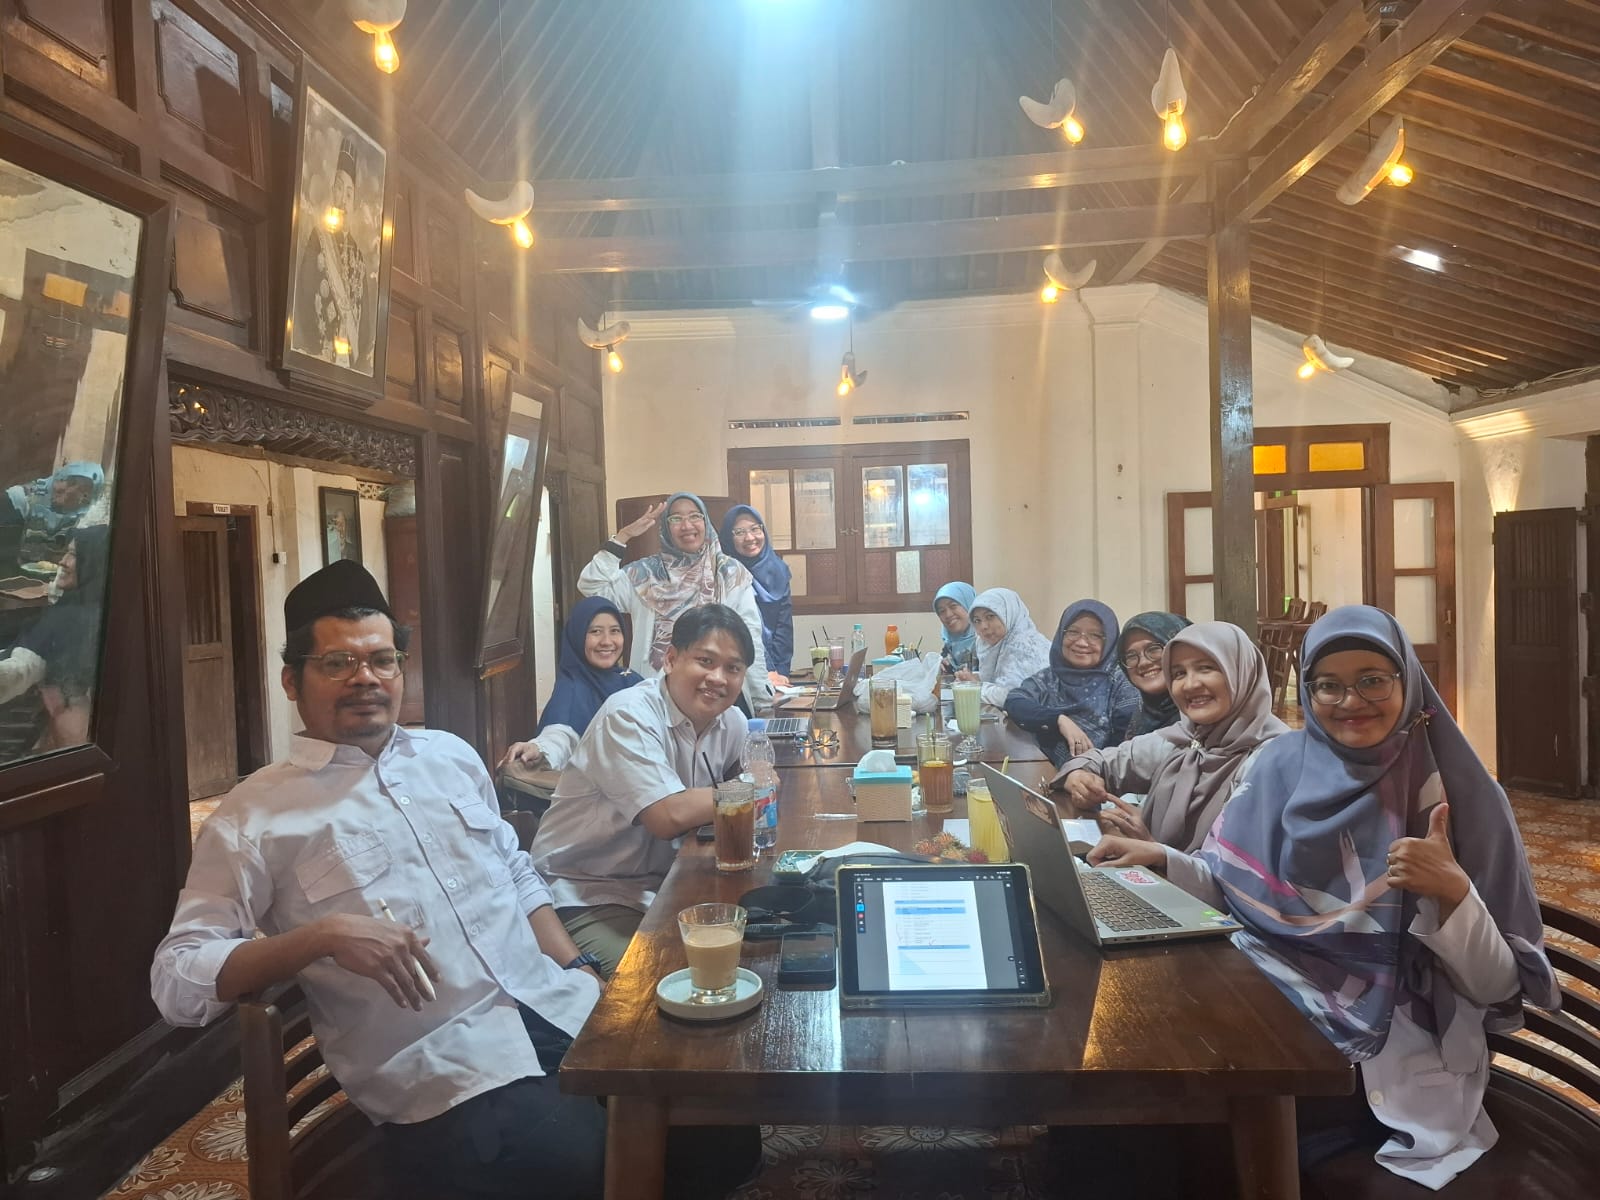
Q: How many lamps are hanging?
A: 9